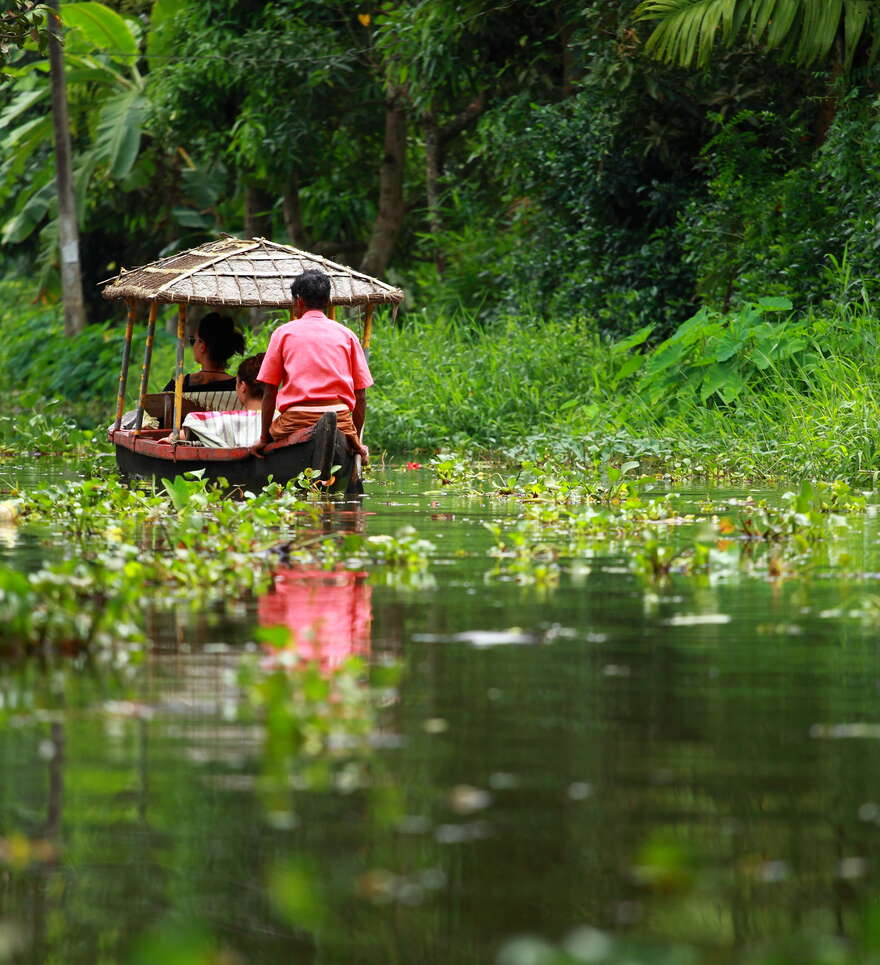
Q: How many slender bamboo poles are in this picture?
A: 6